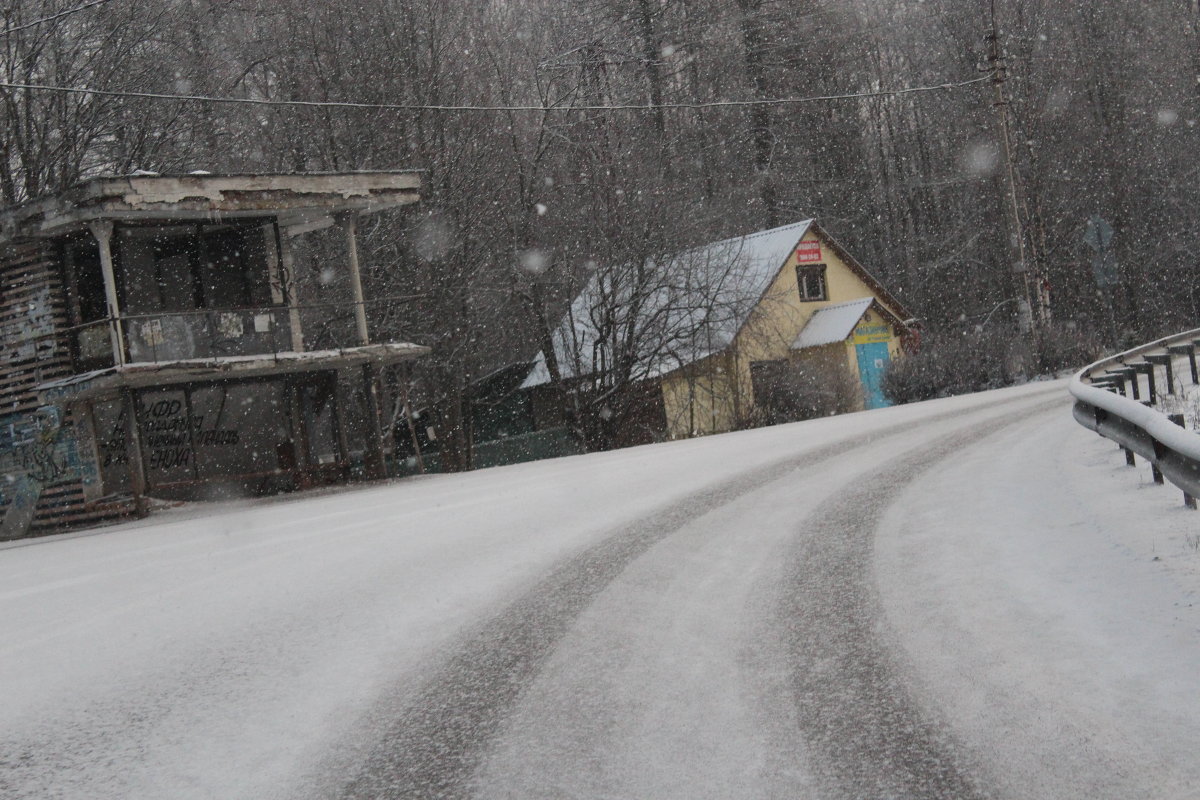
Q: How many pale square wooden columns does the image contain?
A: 2